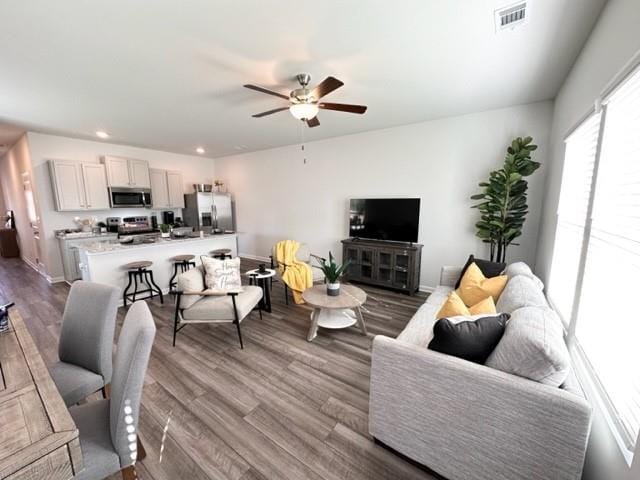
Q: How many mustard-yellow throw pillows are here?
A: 2